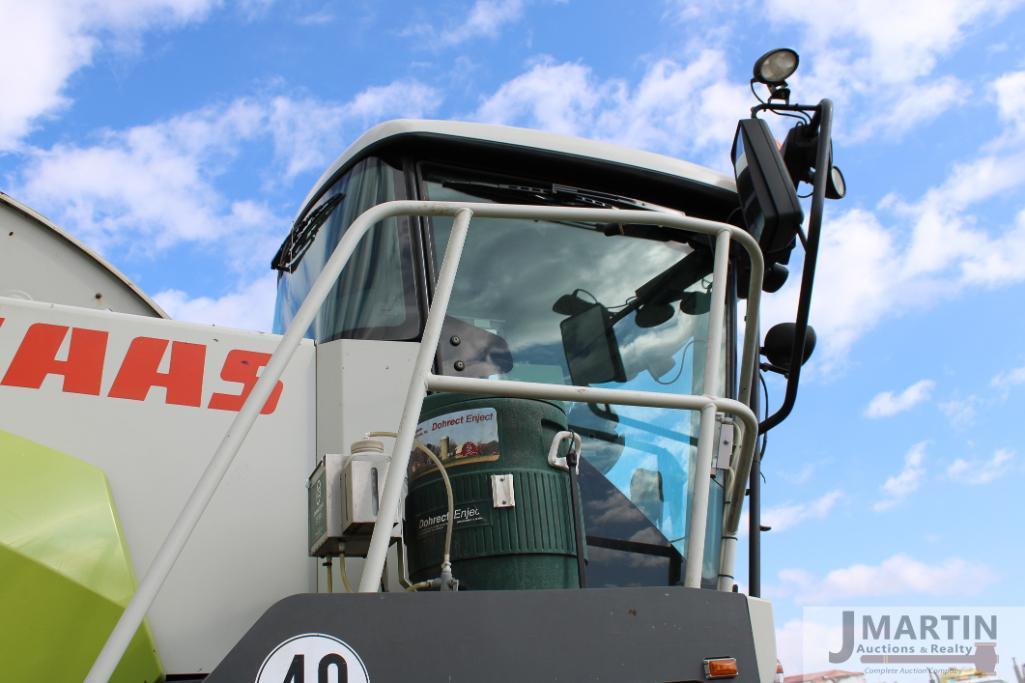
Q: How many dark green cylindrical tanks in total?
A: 1